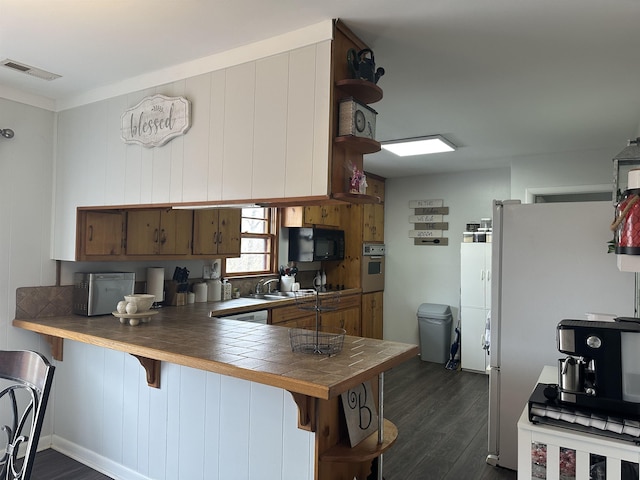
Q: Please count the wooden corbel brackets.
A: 3